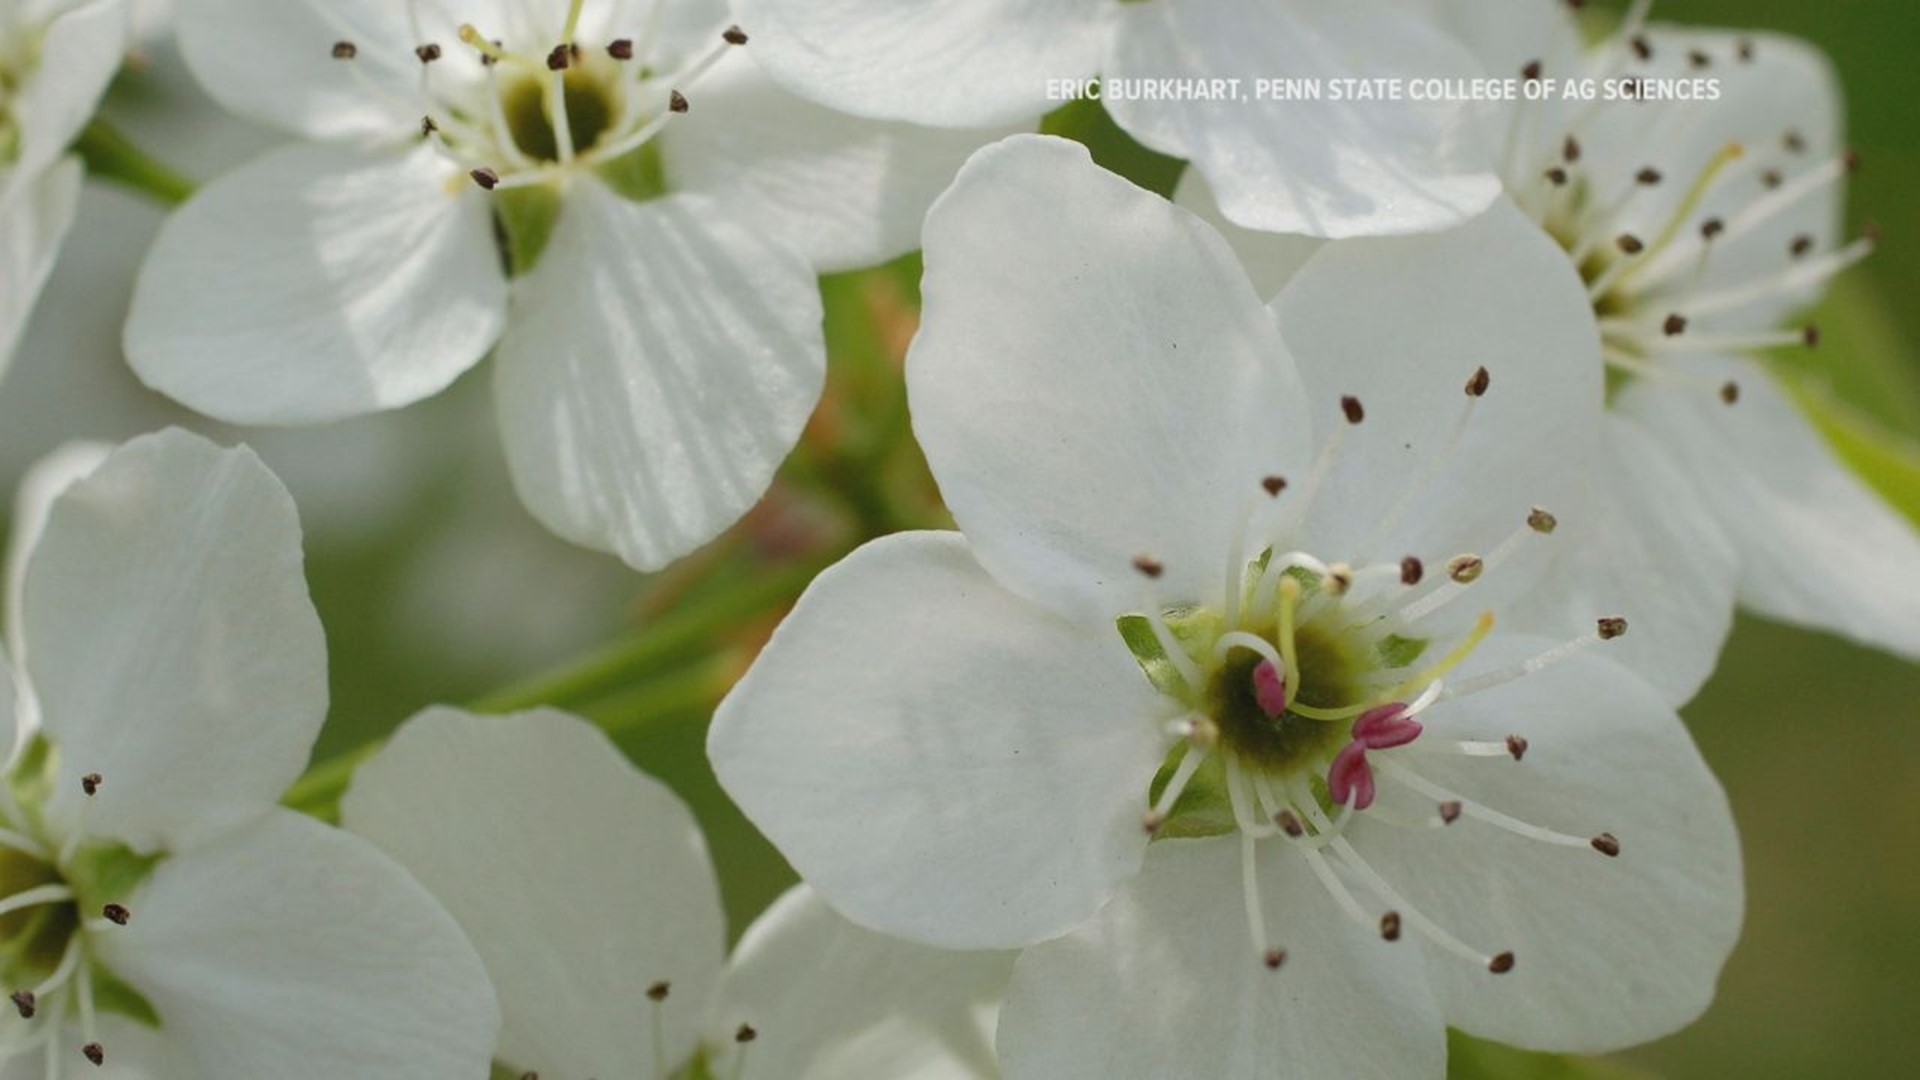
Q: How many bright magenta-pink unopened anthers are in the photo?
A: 3